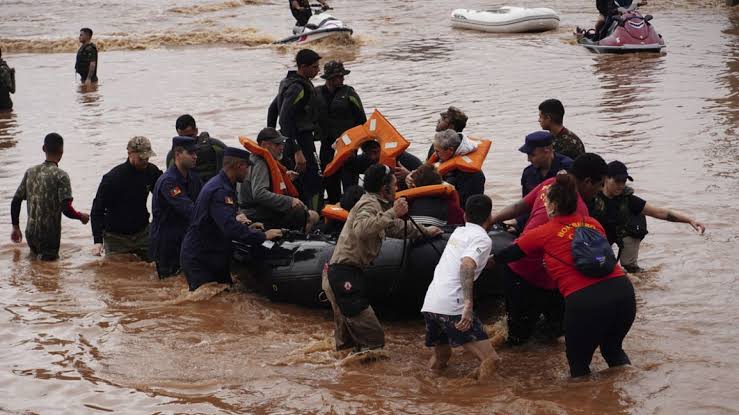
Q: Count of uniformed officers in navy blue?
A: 3